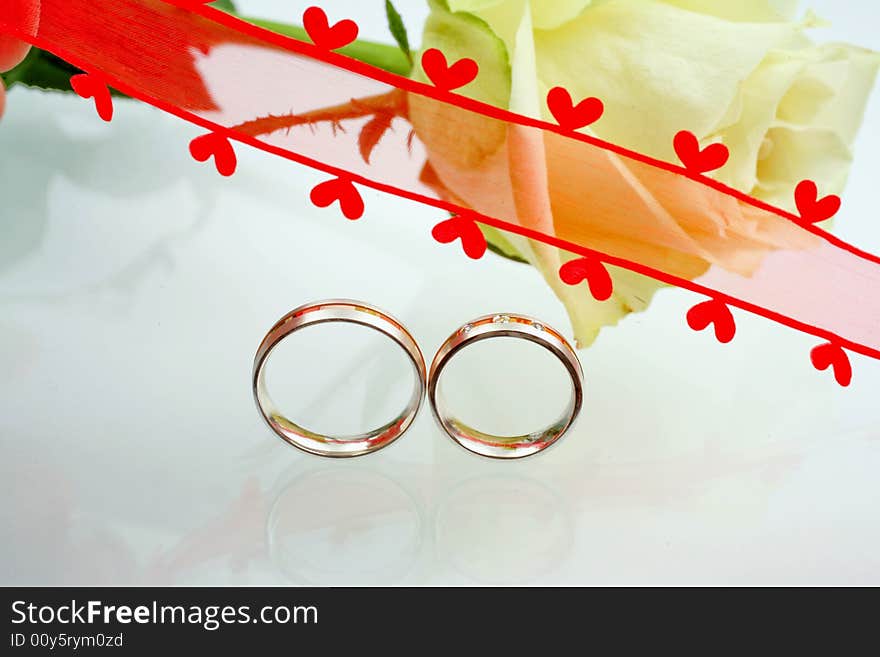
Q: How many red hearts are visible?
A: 12